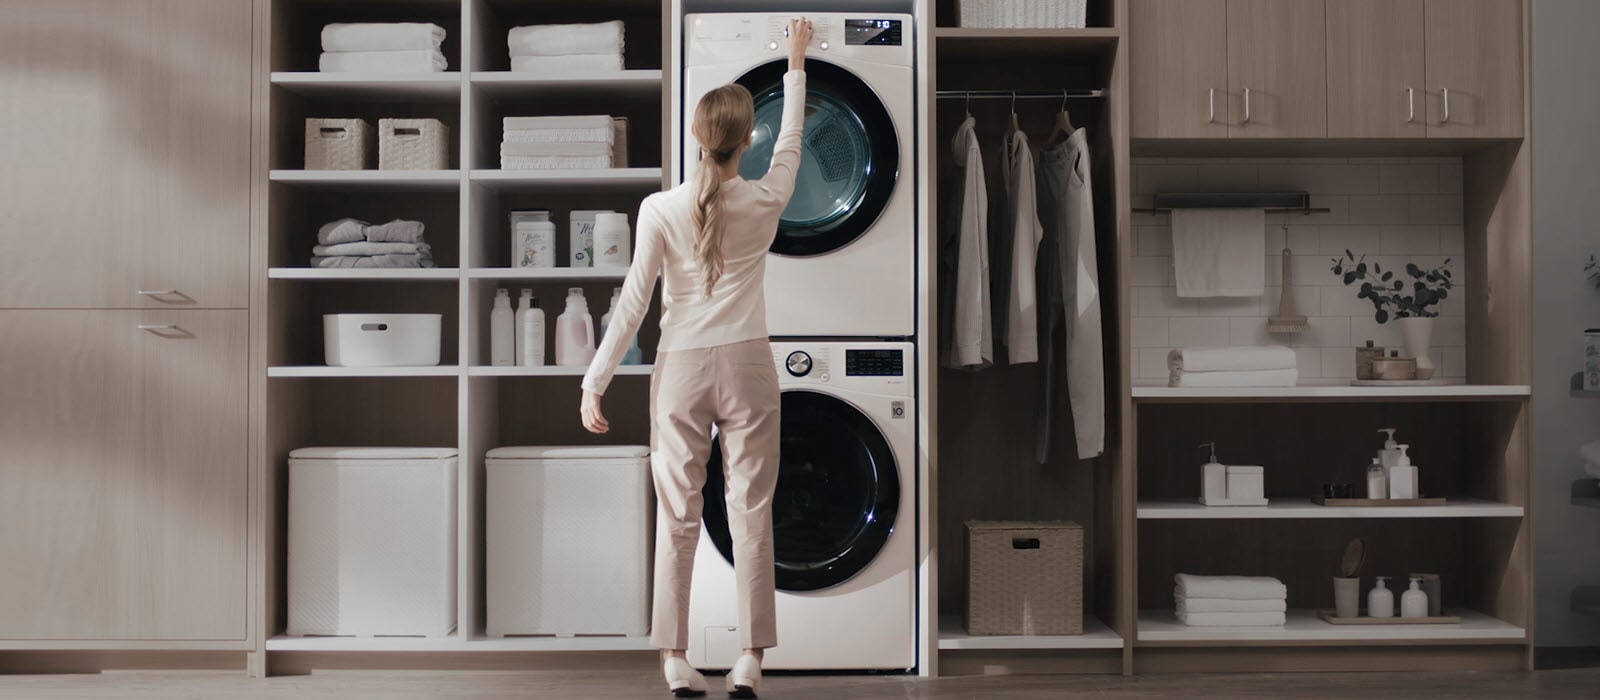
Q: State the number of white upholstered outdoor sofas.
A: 0